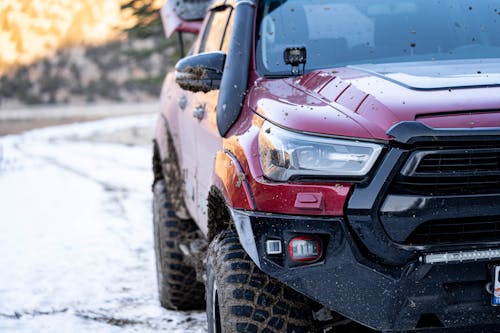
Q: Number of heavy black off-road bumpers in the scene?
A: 1